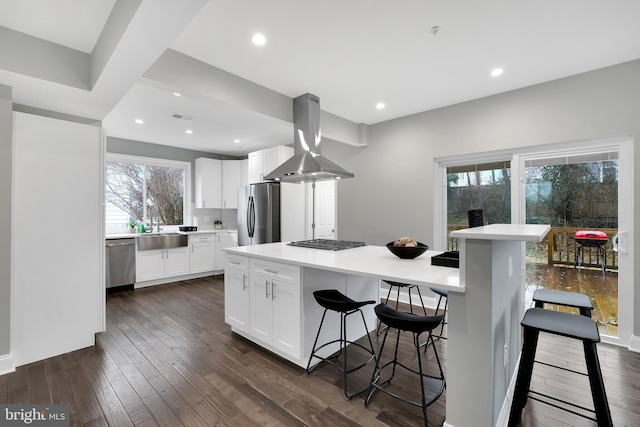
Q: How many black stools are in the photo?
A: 6